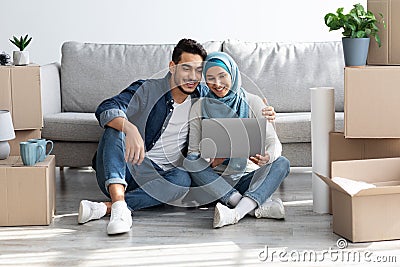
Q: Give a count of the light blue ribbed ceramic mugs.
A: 2